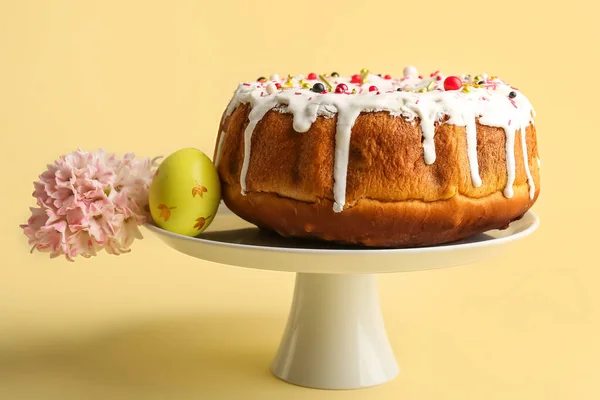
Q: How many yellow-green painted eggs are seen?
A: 1